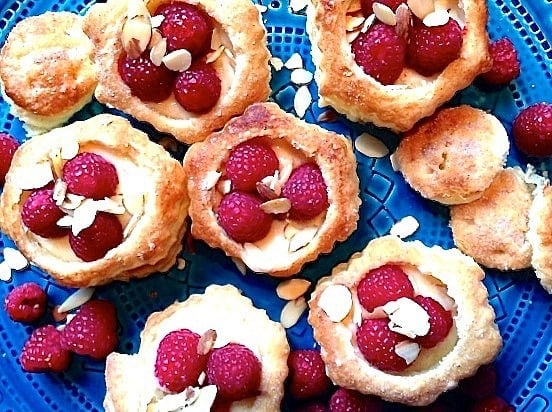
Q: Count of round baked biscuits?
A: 4